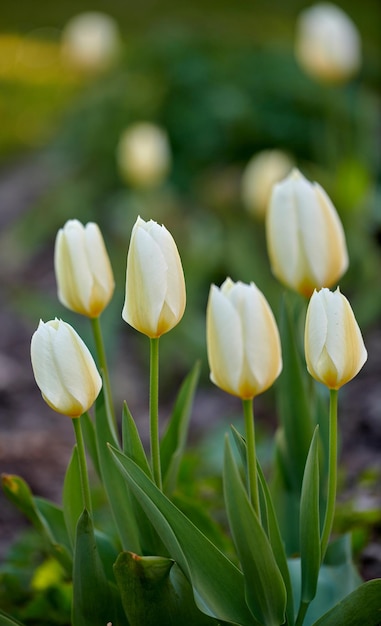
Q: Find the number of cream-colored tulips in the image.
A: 10